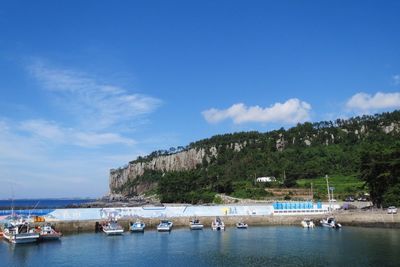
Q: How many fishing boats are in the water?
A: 10